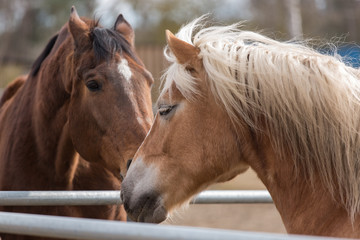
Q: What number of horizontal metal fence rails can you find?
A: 2